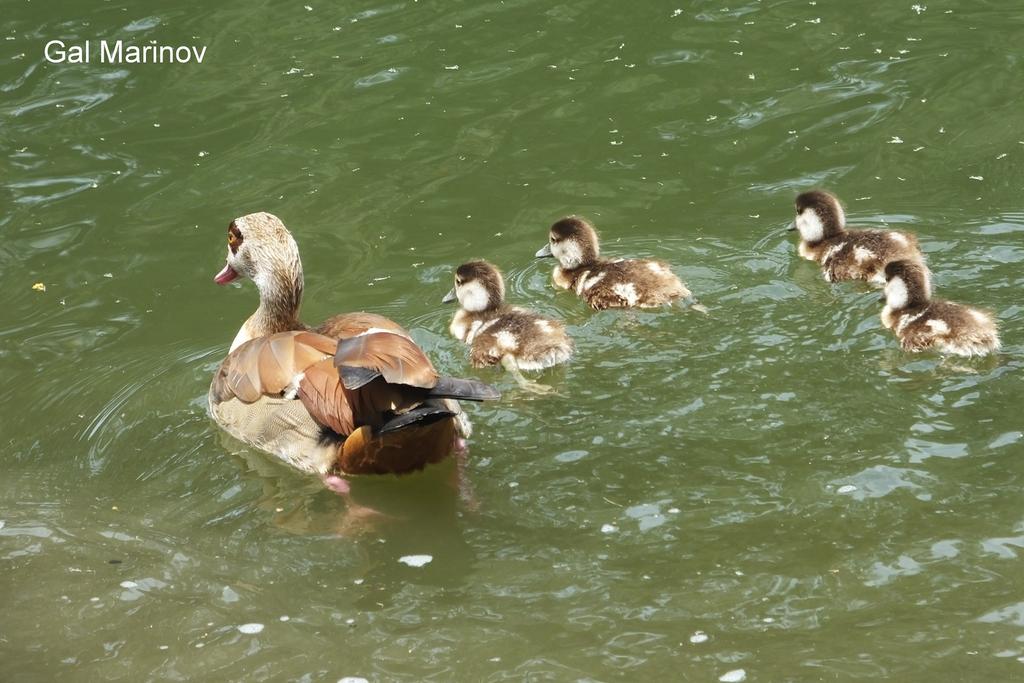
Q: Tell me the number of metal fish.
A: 0